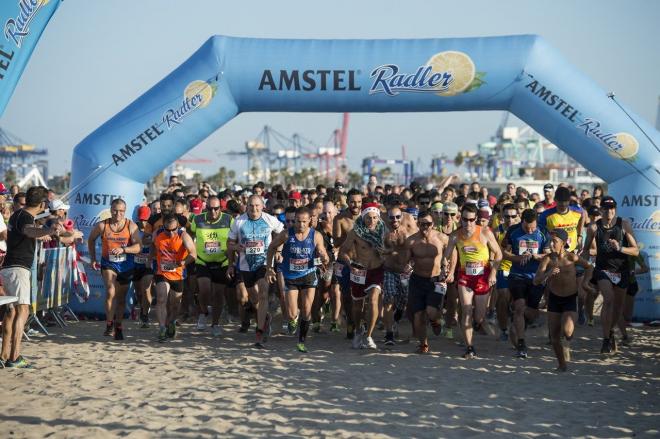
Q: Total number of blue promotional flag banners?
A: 1